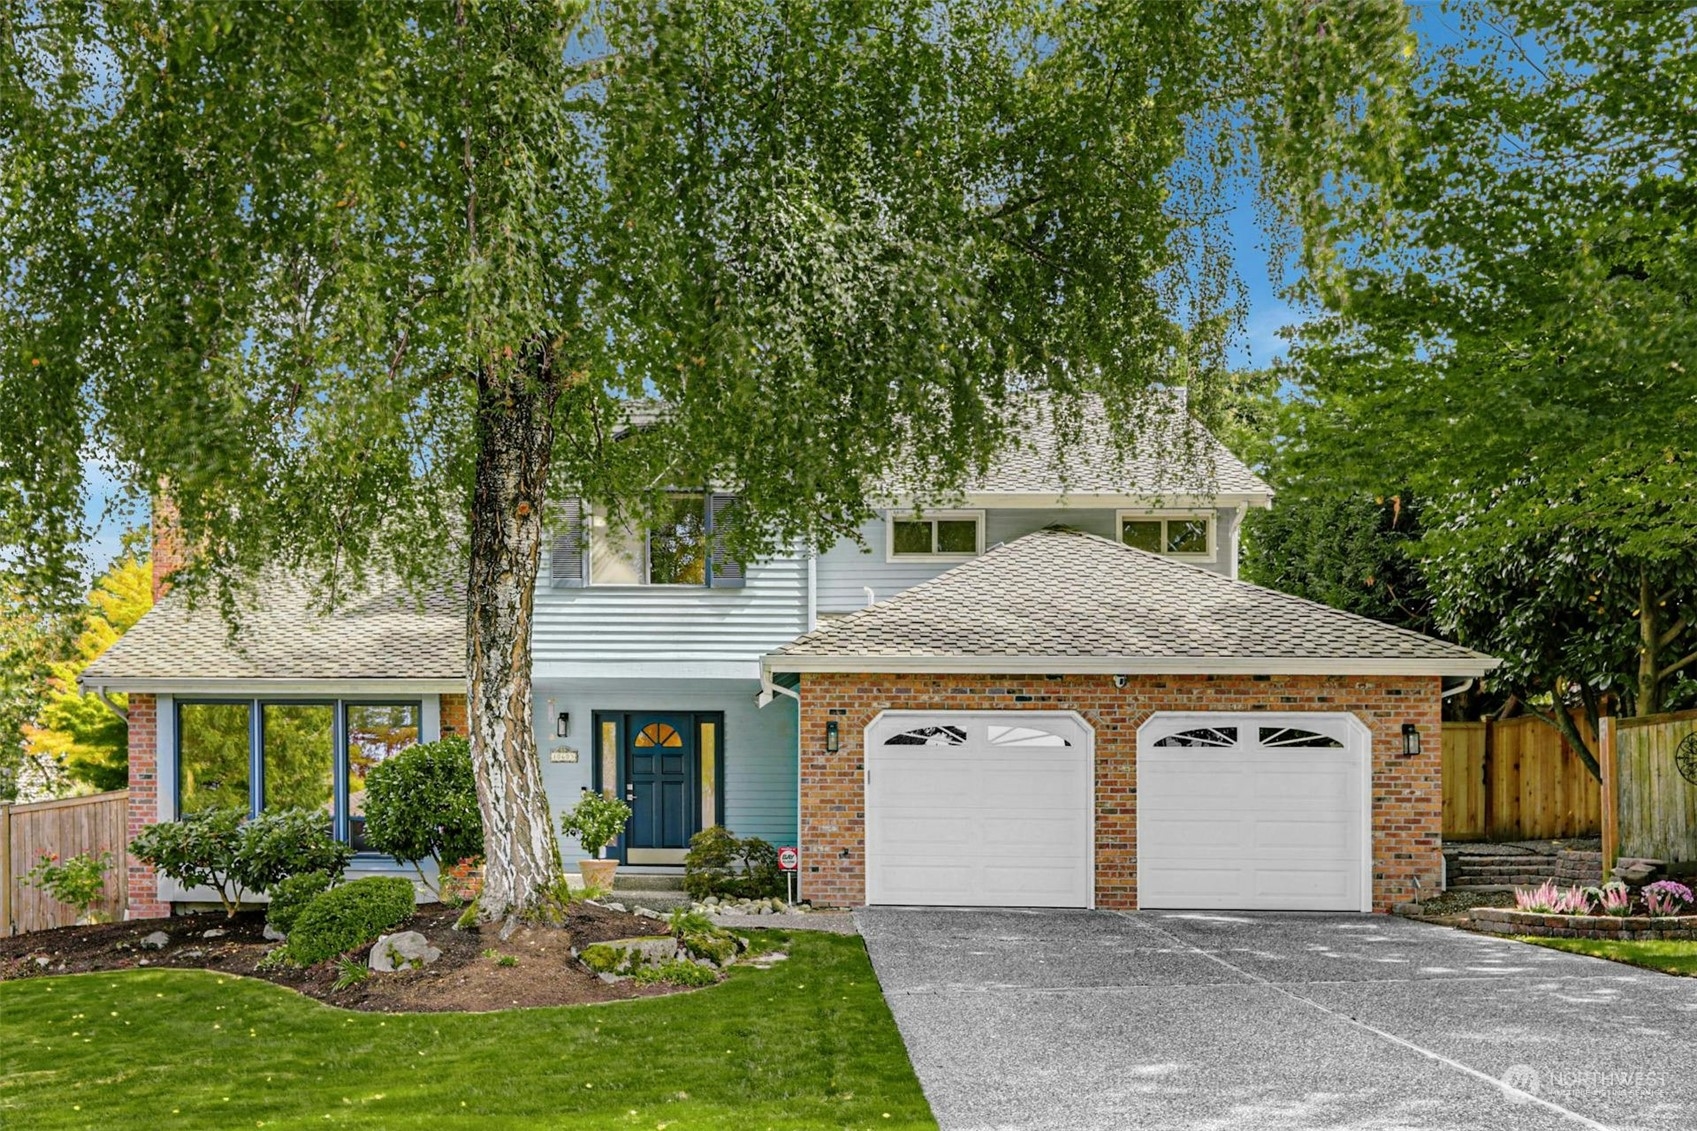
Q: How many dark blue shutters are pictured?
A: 2